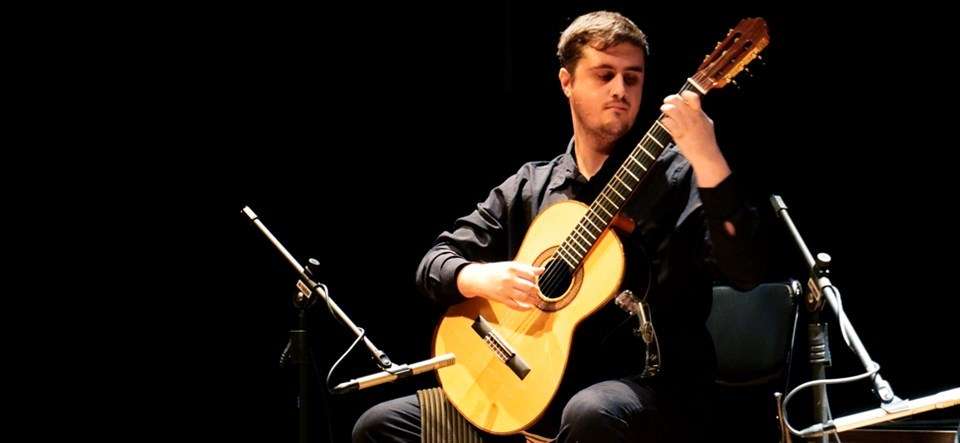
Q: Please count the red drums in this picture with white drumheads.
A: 0